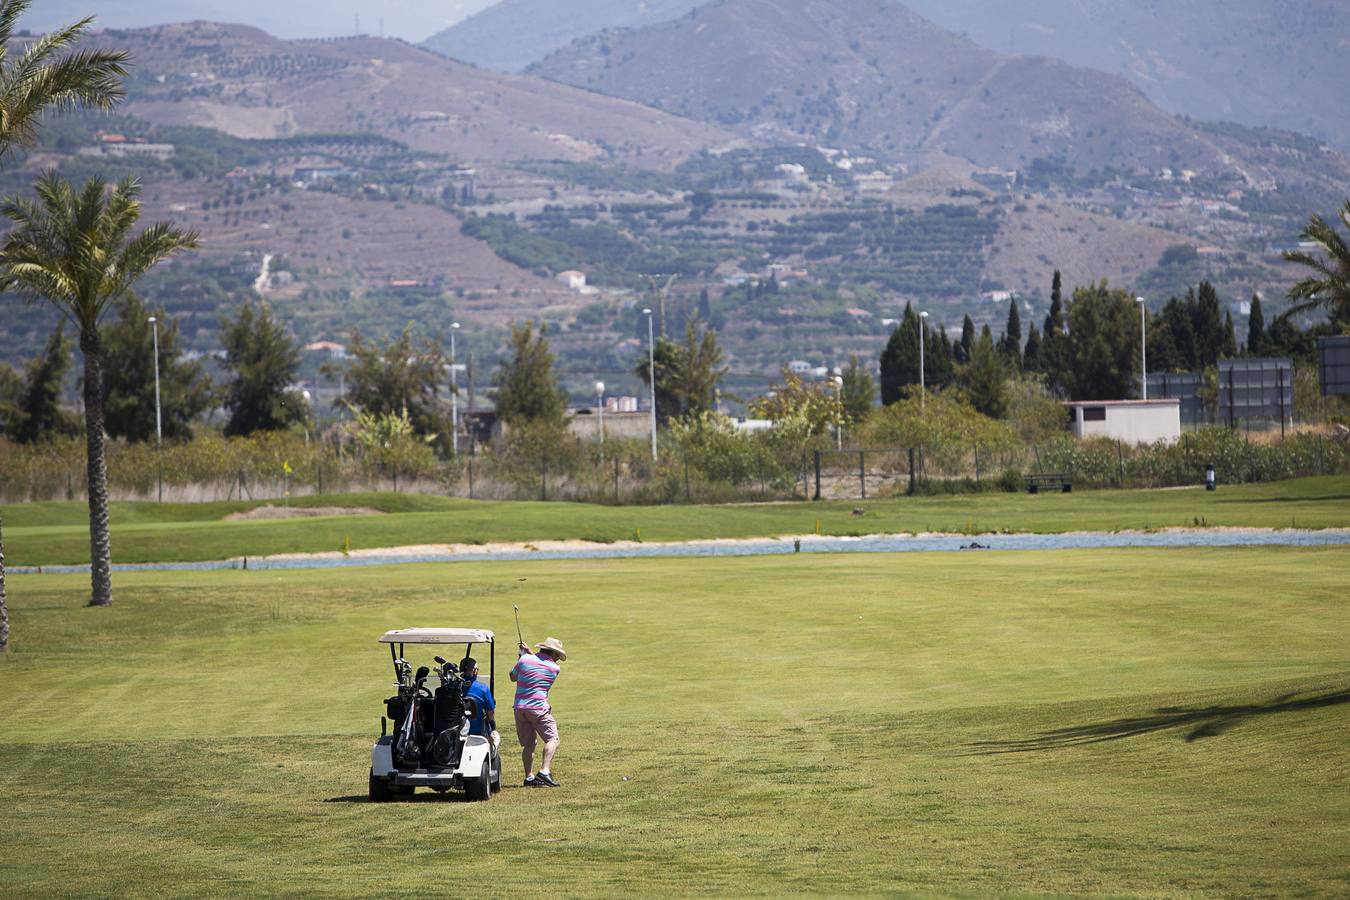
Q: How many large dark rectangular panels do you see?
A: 3